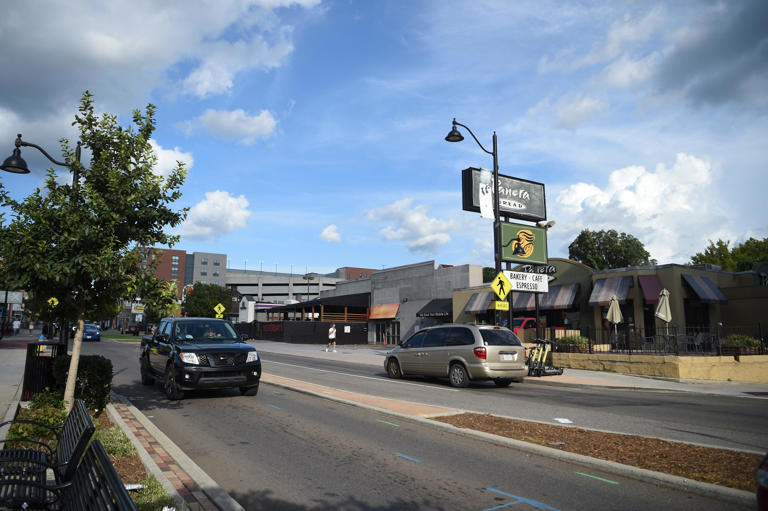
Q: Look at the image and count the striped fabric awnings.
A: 4